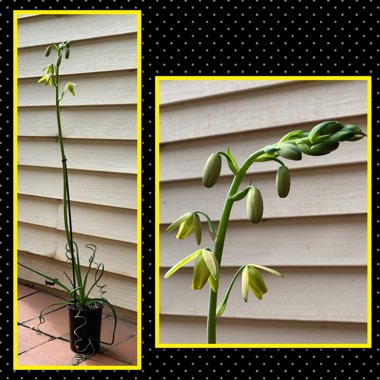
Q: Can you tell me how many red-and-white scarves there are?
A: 0